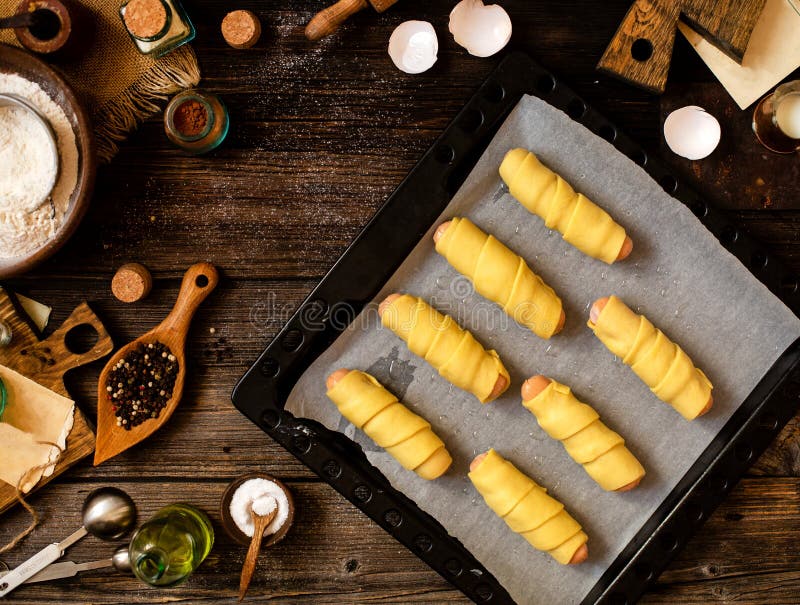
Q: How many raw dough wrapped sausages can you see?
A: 7